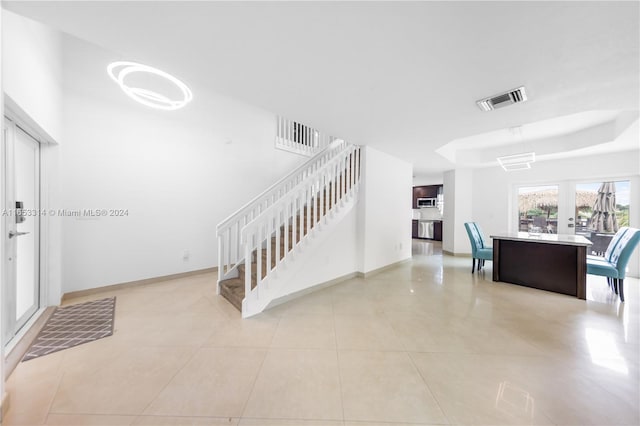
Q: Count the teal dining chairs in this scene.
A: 4